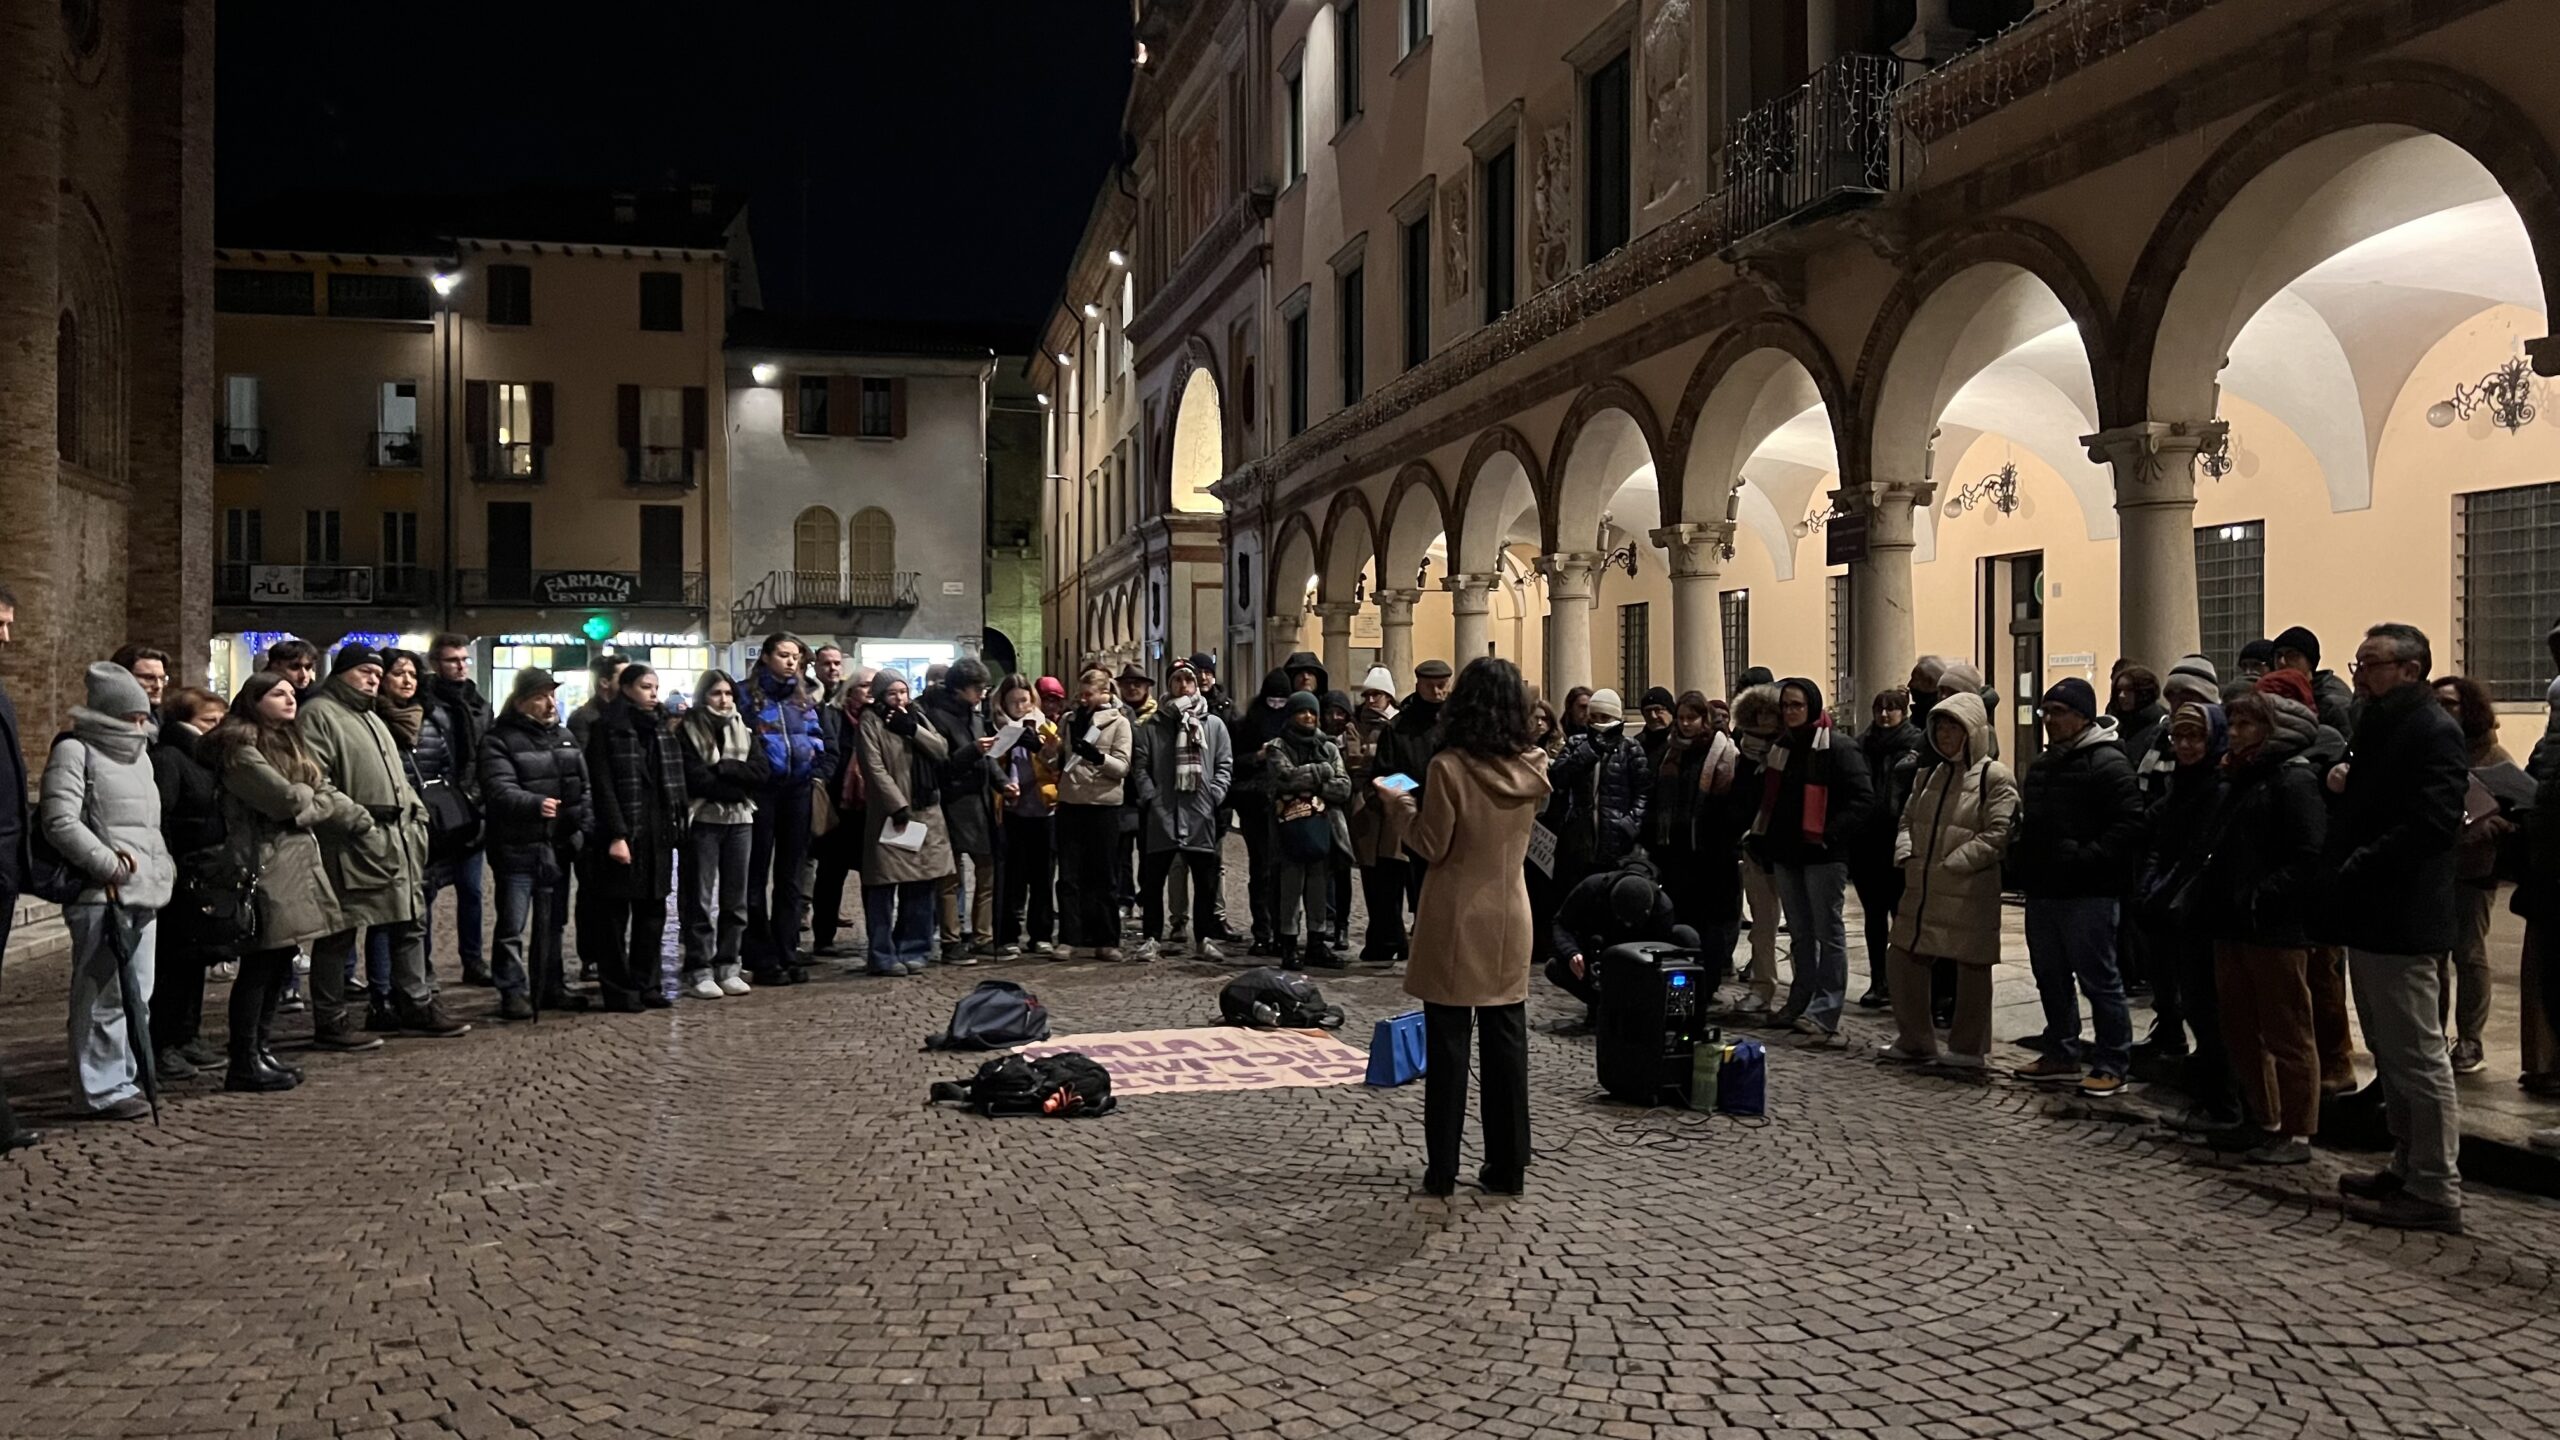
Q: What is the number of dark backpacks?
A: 3